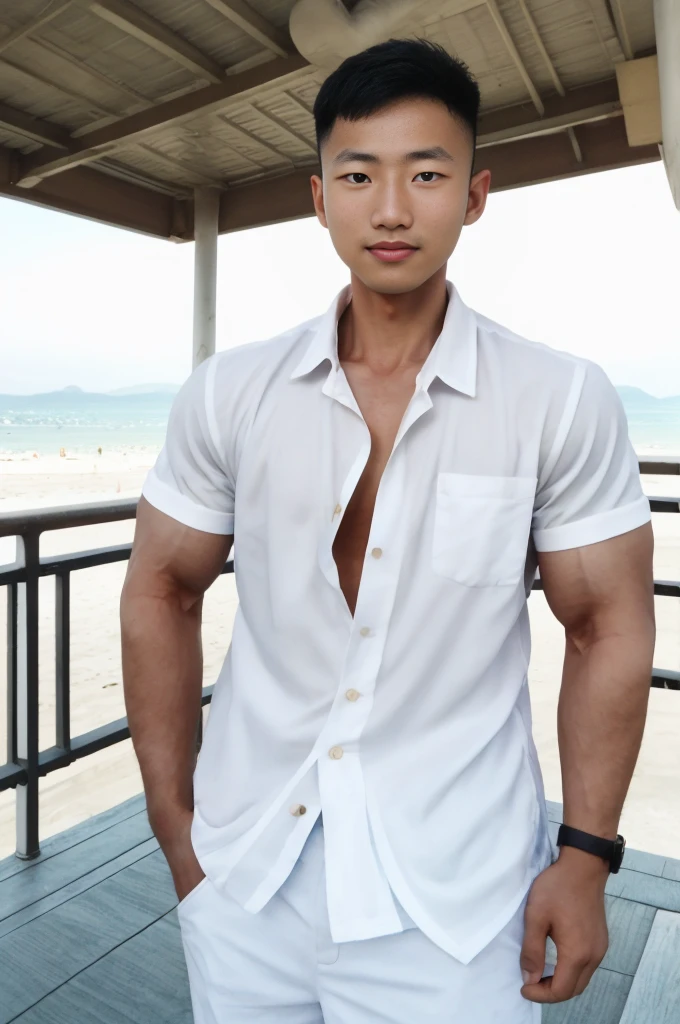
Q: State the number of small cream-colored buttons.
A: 6